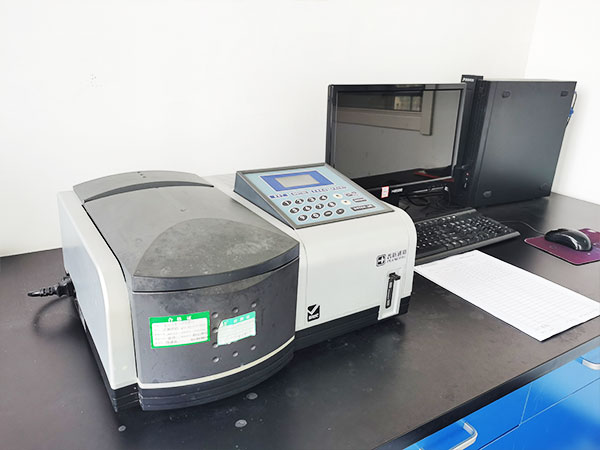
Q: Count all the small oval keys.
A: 14